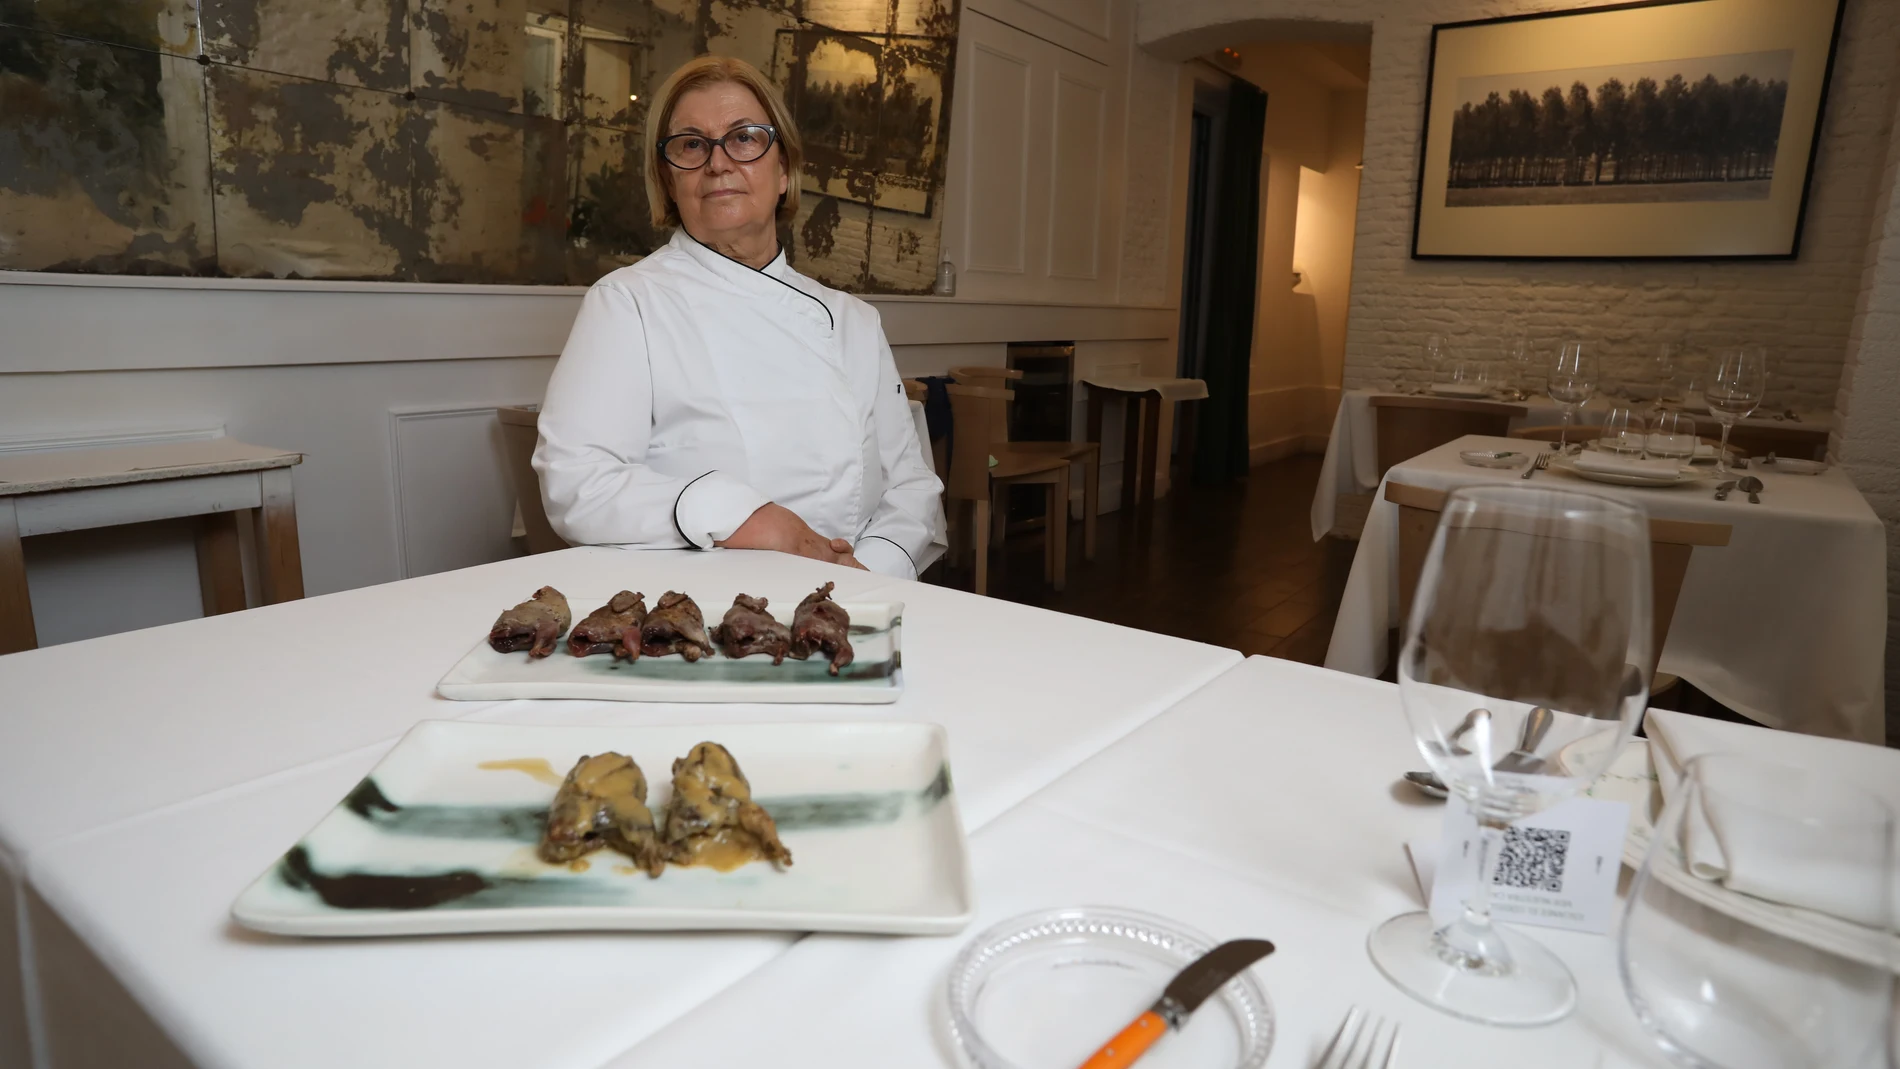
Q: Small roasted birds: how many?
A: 7